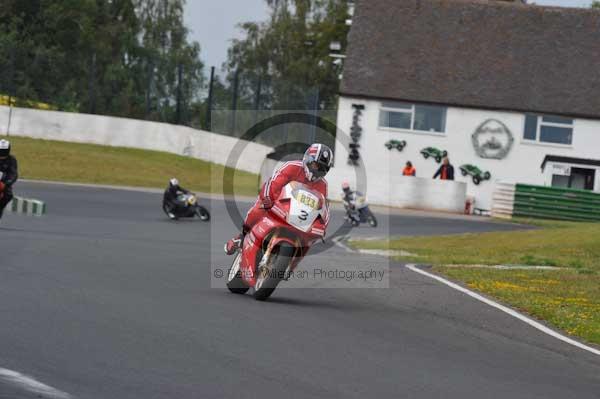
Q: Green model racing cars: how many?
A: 3